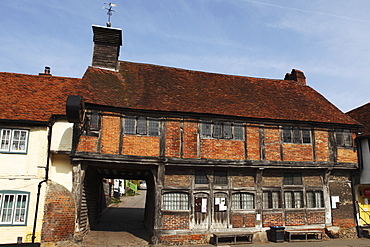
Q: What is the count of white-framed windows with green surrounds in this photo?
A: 2